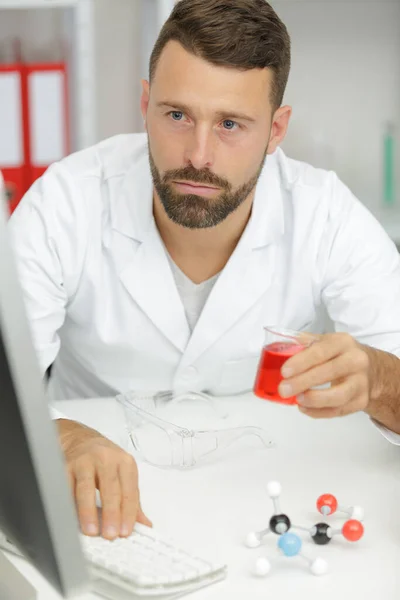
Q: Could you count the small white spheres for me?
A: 5